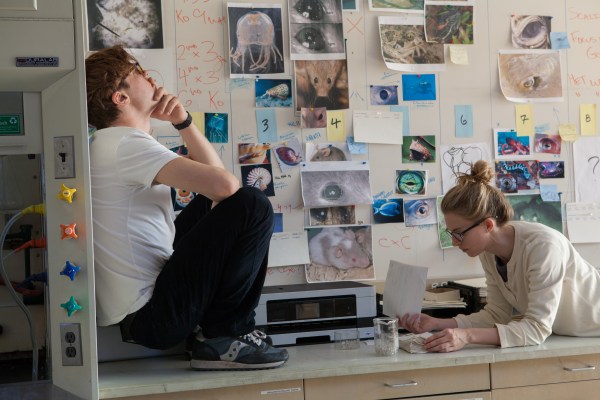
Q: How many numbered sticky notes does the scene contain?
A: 5